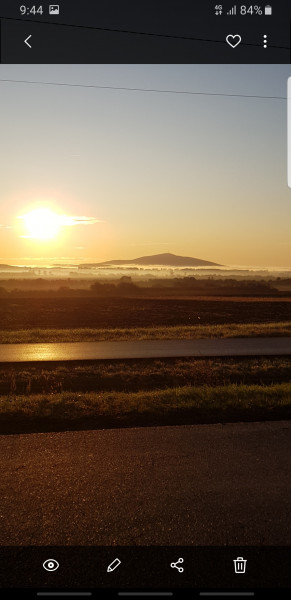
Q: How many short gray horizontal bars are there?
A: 3